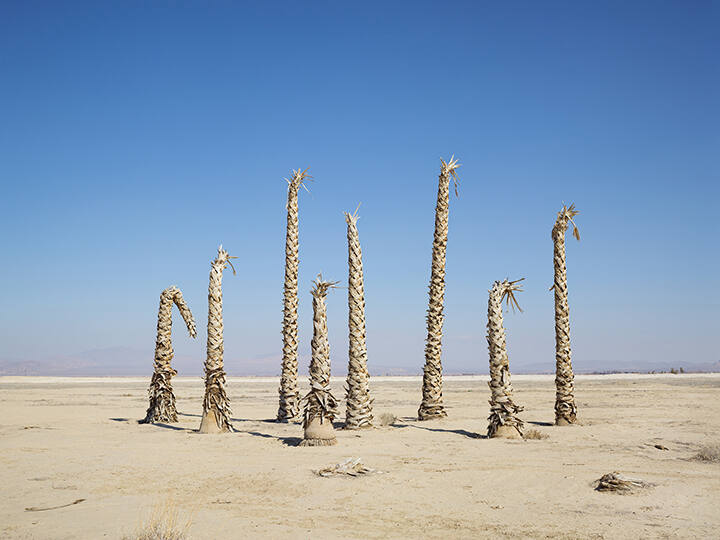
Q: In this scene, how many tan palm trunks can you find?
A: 8